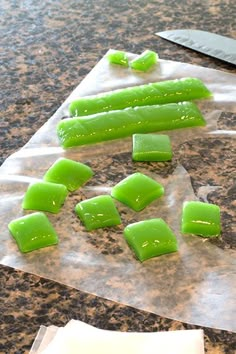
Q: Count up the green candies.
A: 12